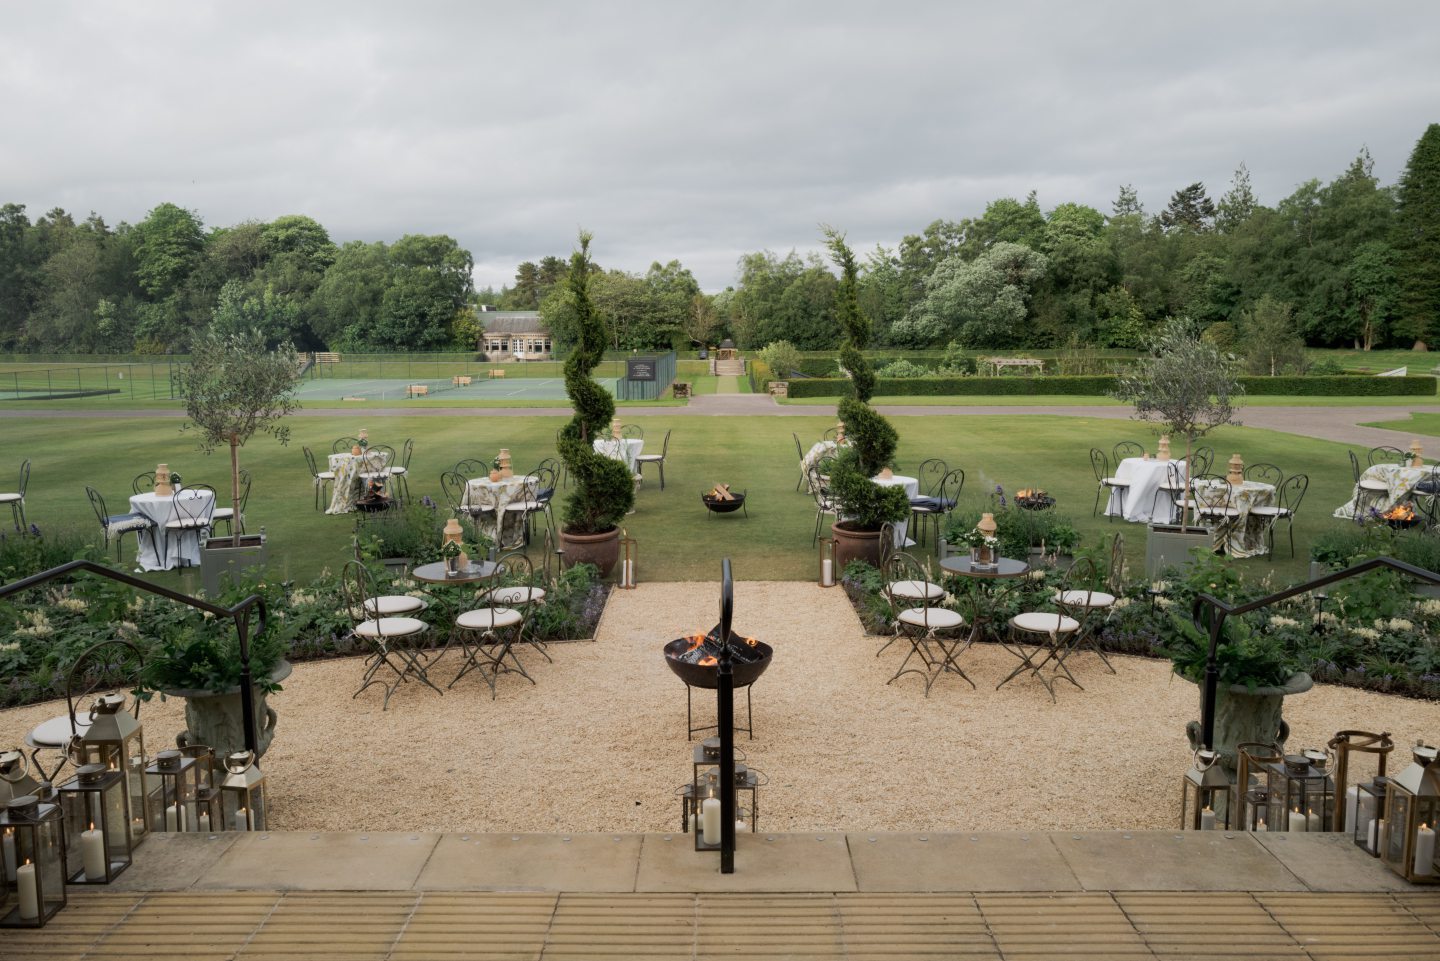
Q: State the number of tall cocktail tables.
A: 0